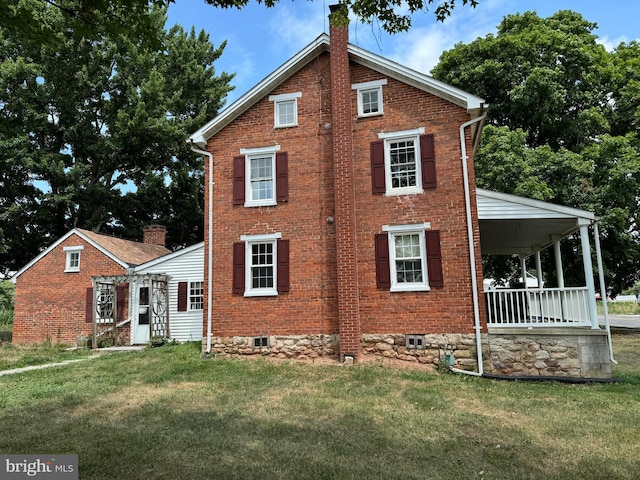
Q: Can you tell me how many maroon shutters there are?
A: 11